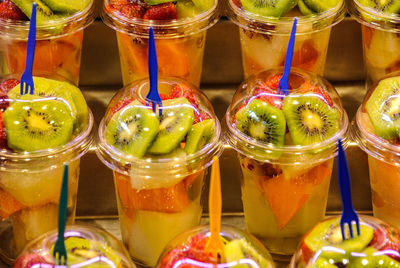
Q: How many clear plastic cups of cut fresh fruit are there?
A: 11